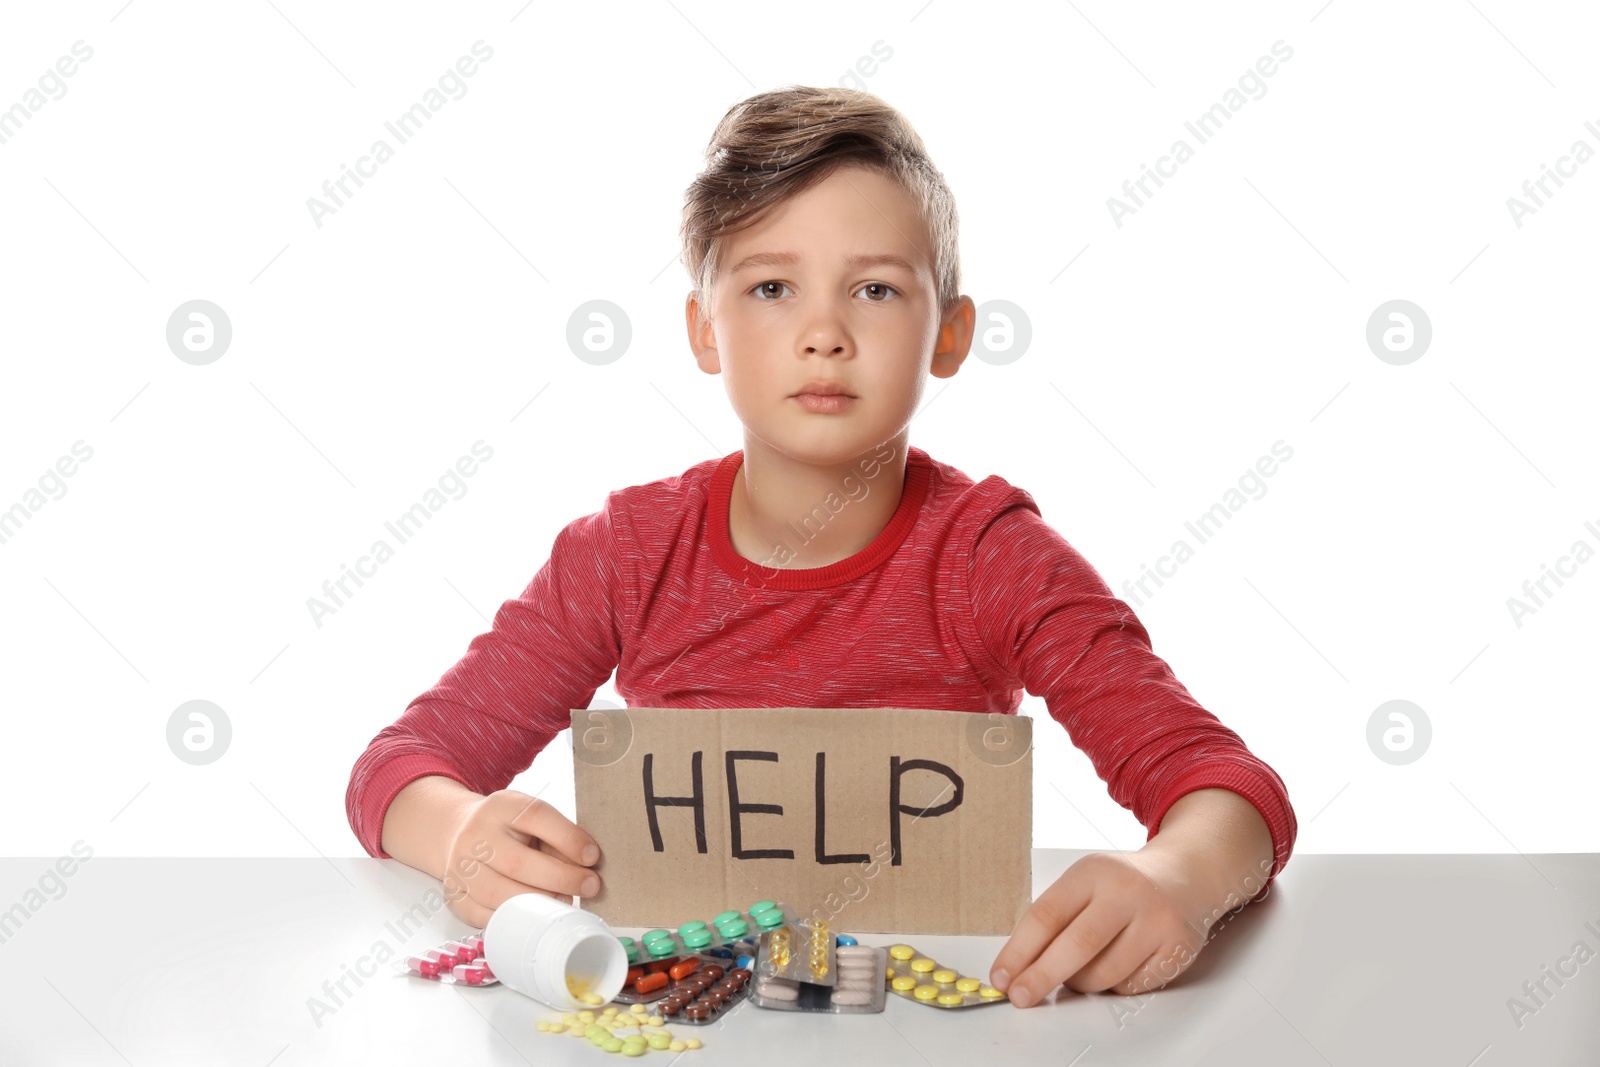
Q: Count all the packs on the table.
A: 8